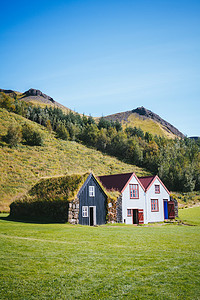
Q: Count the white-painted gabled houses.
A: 2